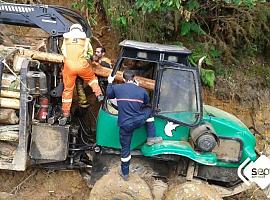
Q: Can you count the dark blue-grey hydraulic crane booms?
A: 1